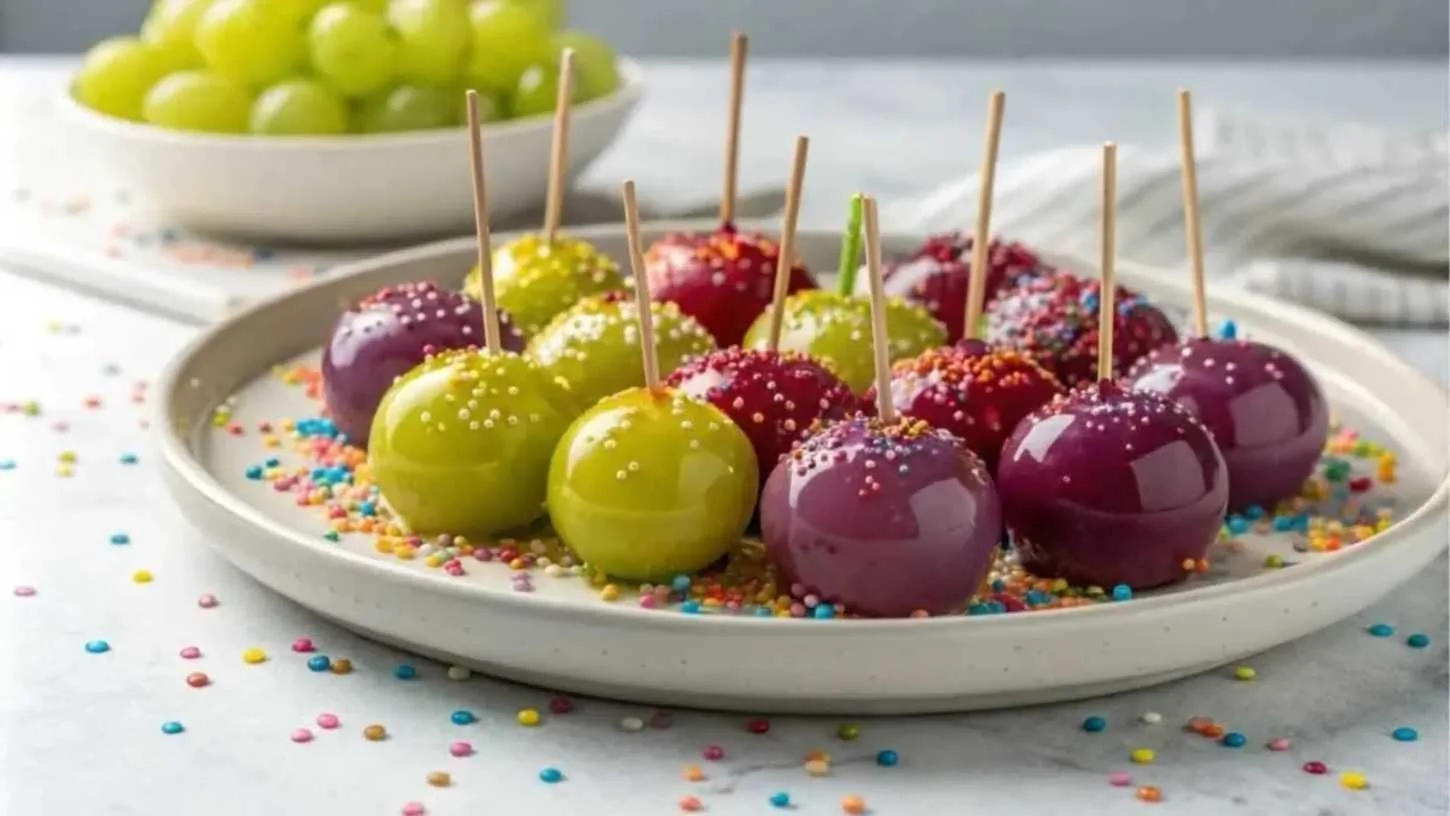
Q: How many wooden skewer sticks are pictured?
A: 9